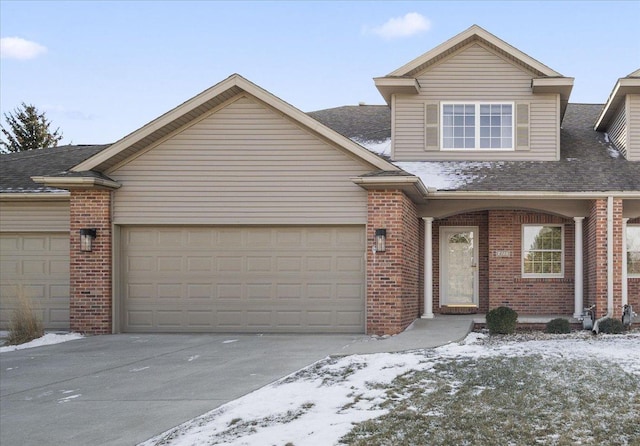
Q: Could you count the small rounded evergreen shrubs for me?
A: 3